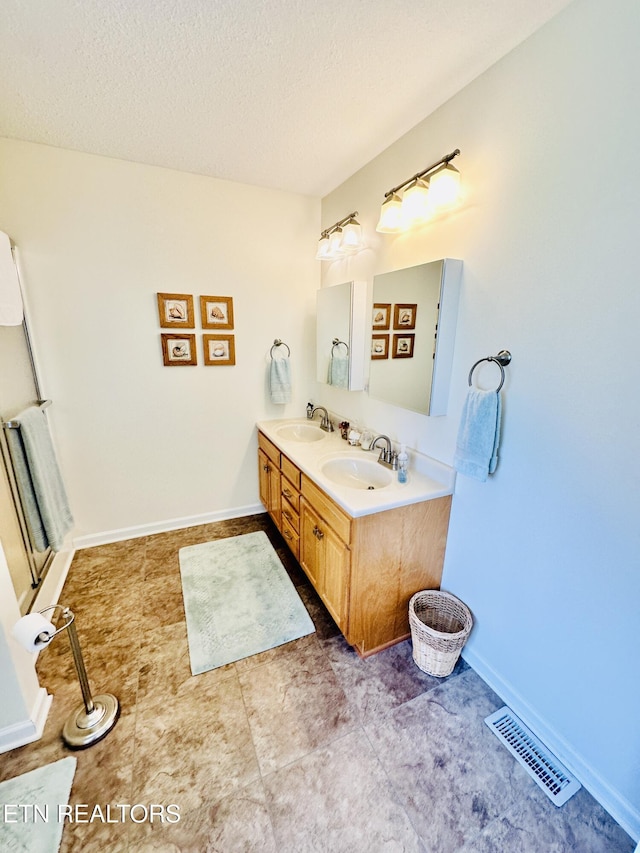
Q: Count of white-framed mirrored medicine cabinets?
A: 2